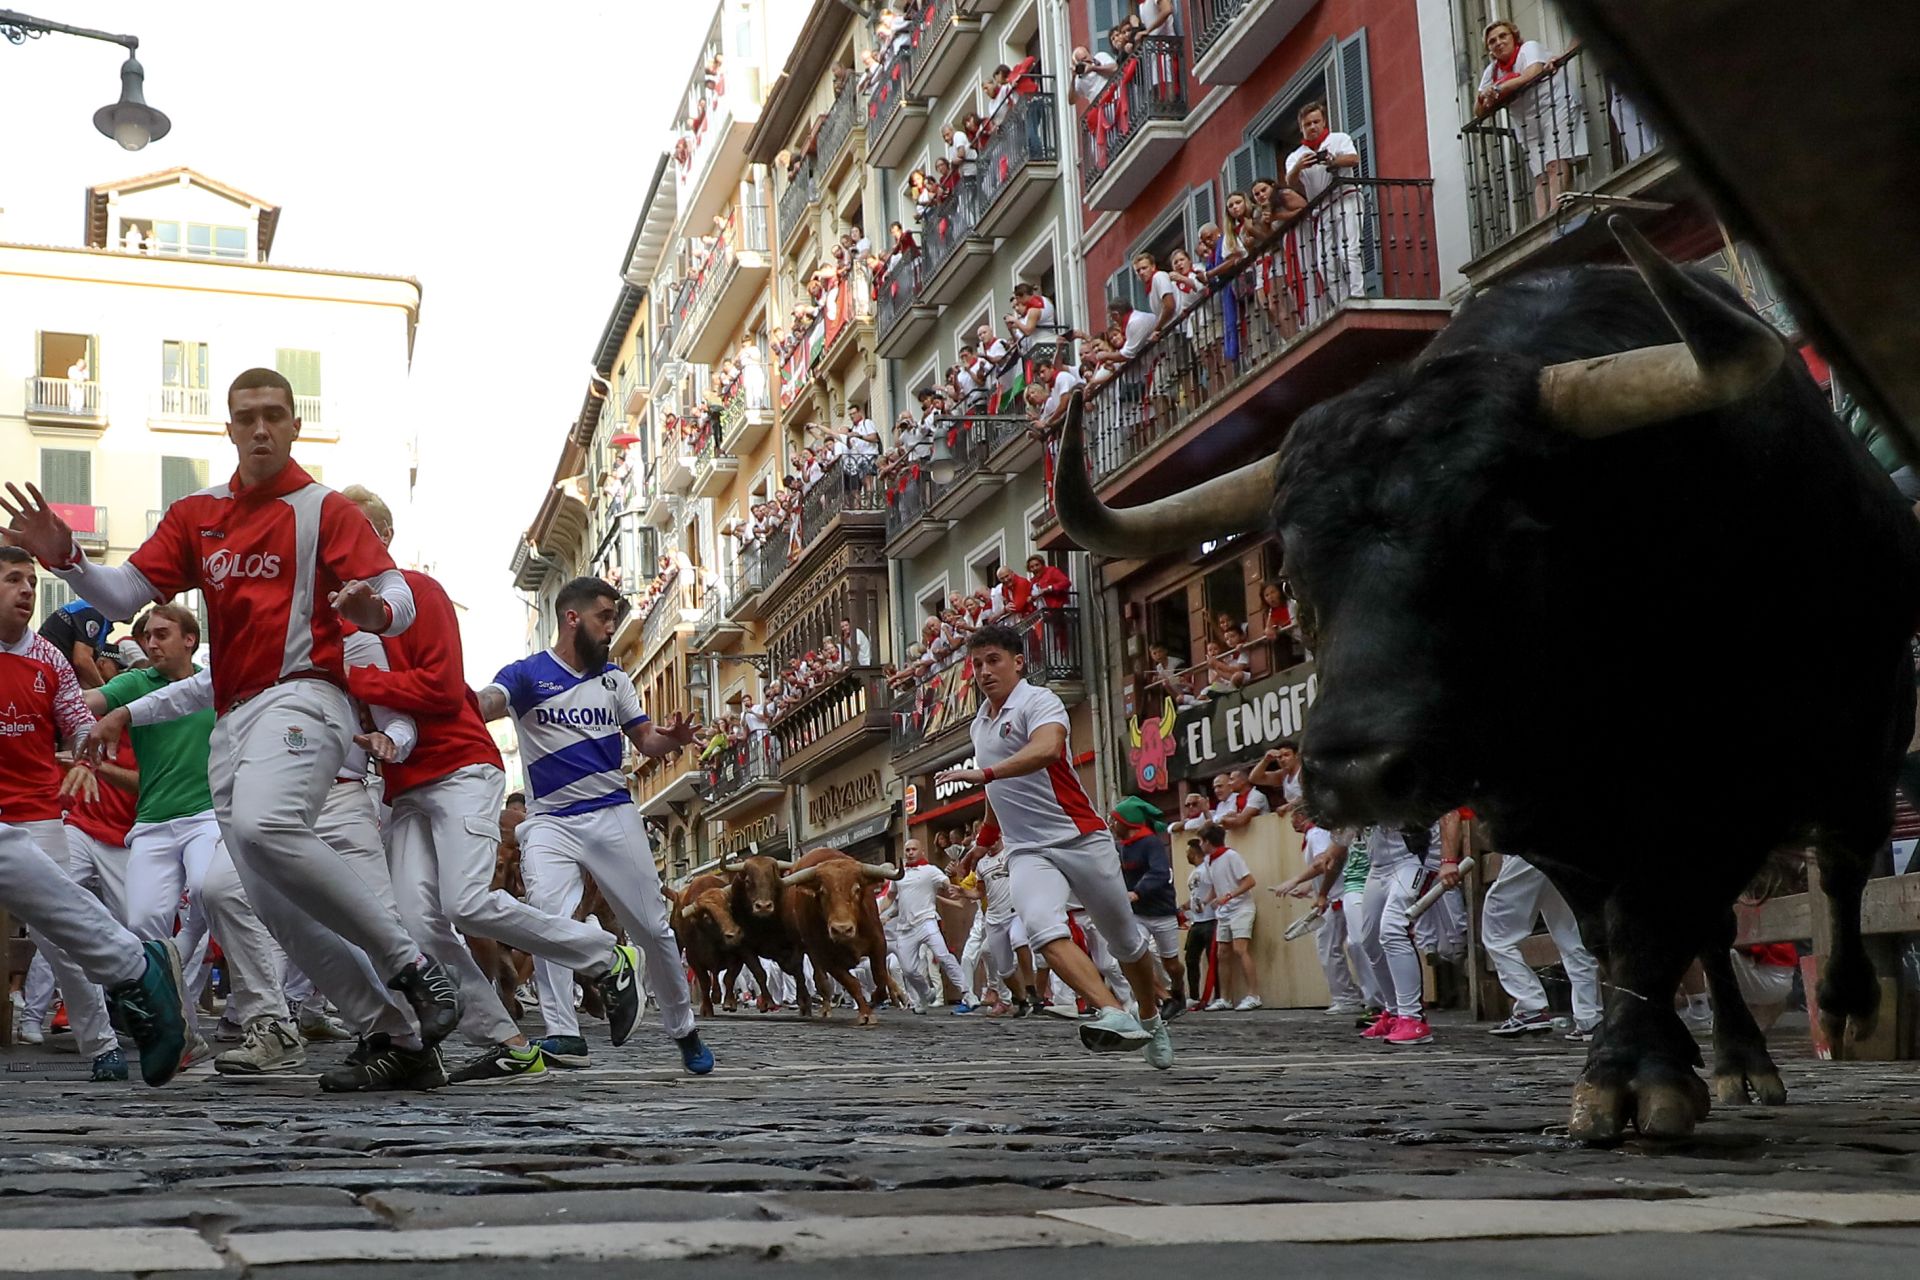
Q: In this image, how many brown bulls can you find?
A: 3